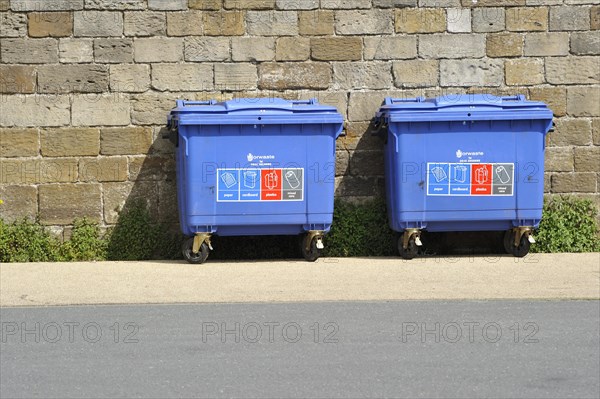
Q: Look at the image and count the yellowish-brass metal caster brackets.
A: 4